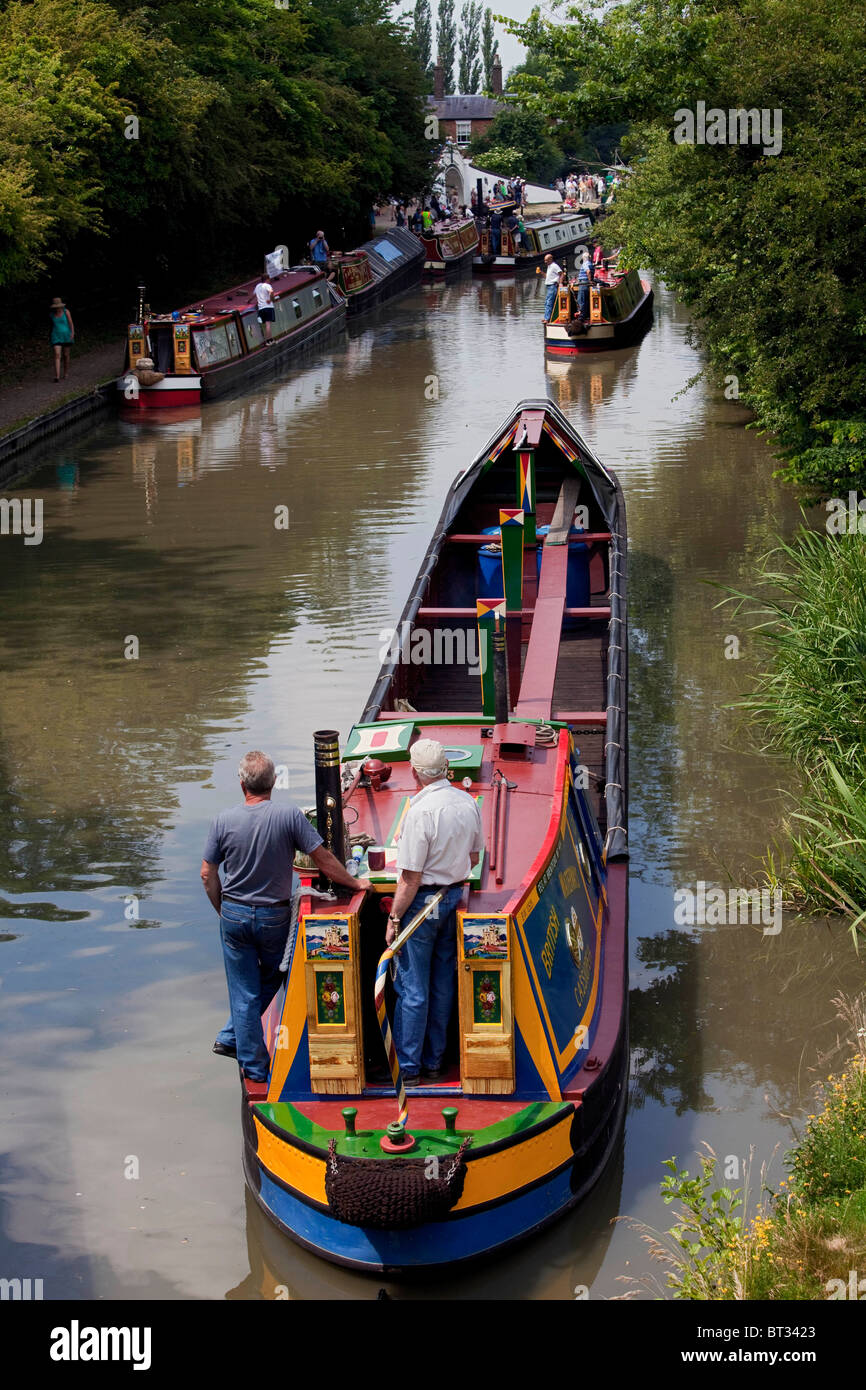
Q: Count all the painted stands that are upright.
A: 3